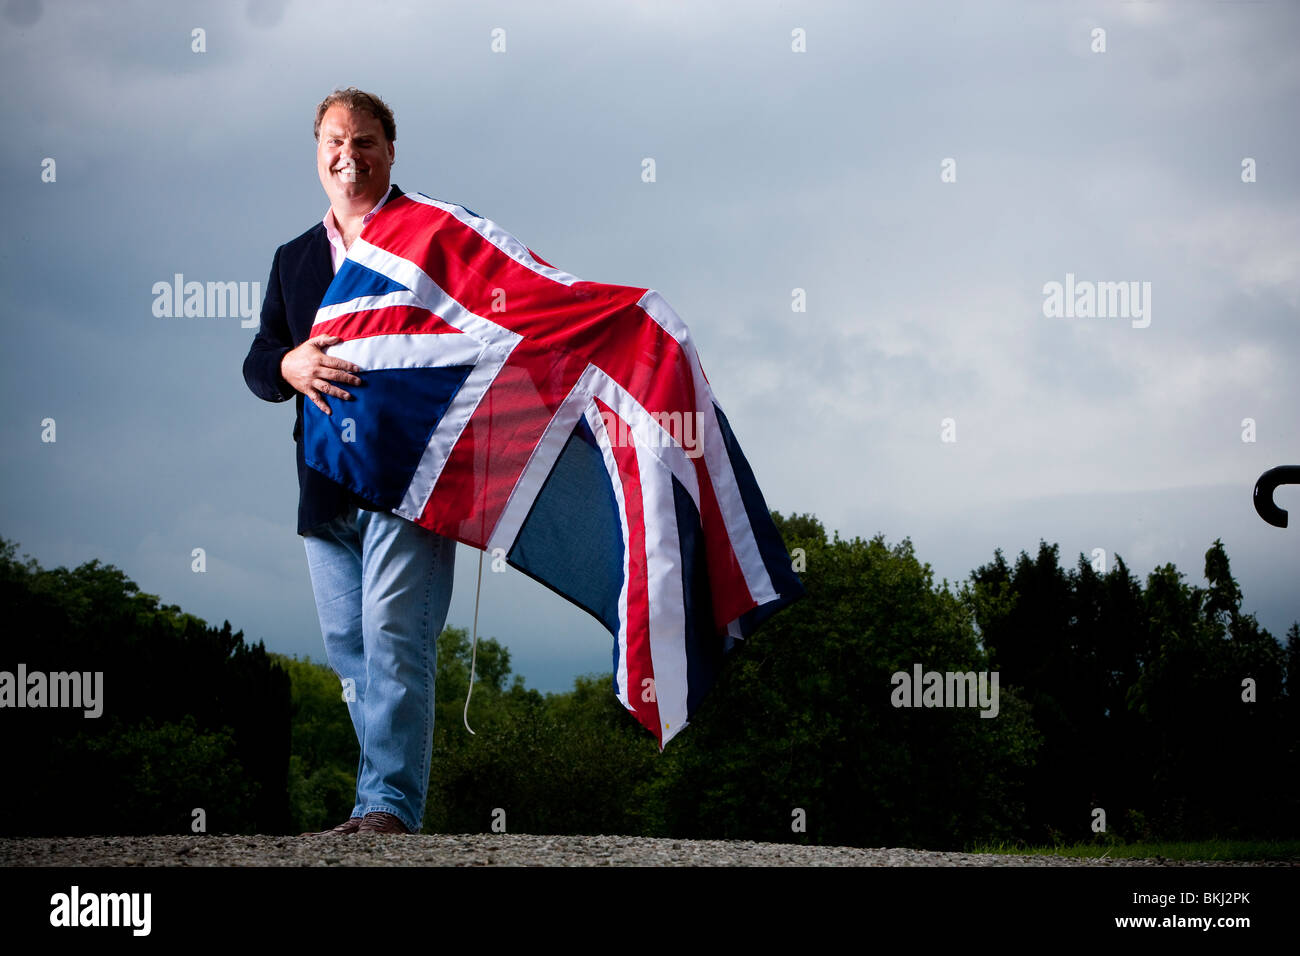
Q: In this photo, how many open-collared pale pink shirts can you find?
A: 1